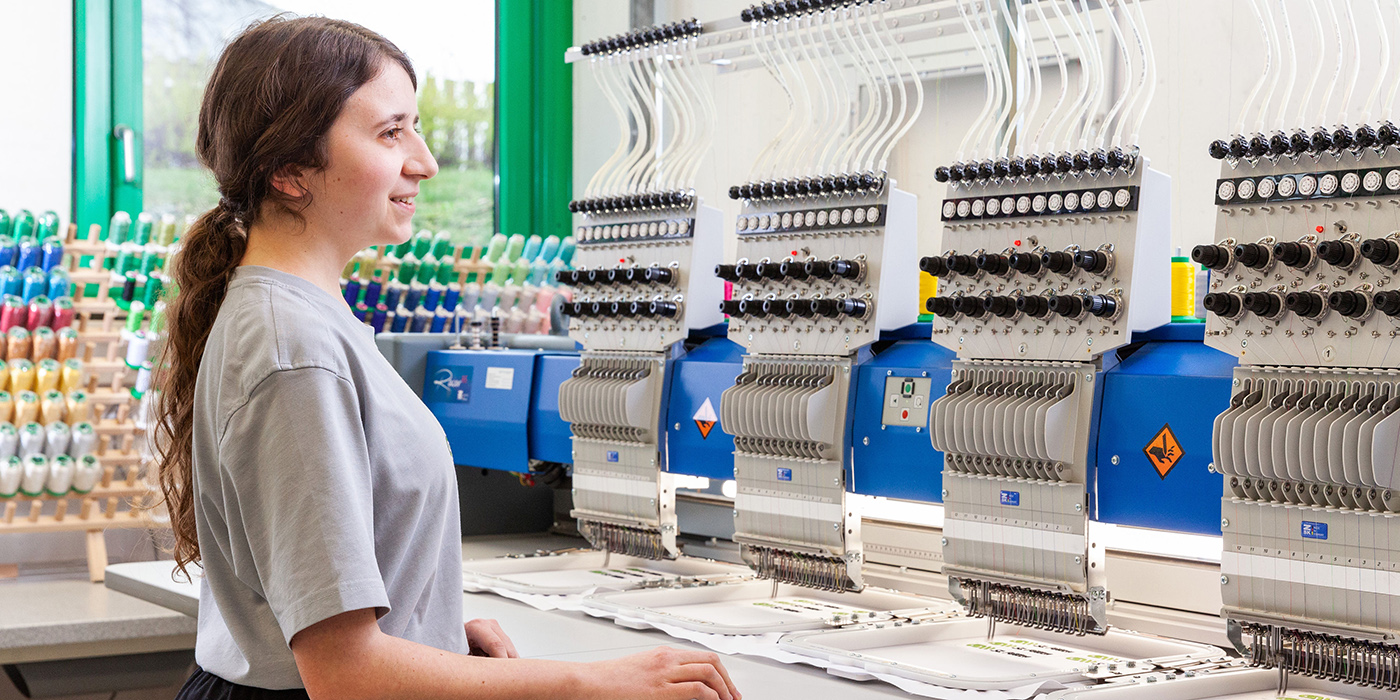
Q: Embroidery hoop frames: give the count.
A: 4